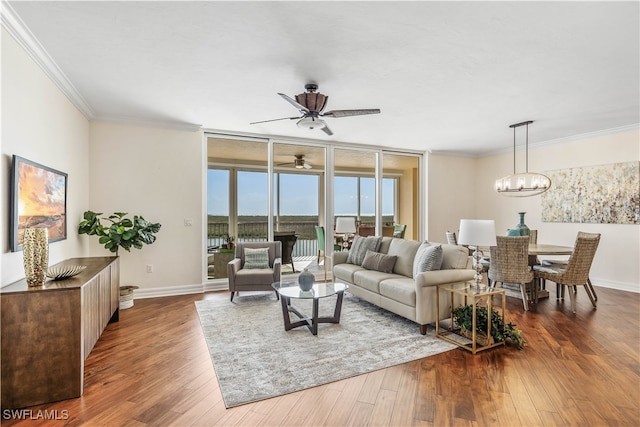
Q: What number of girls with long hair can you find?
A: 0